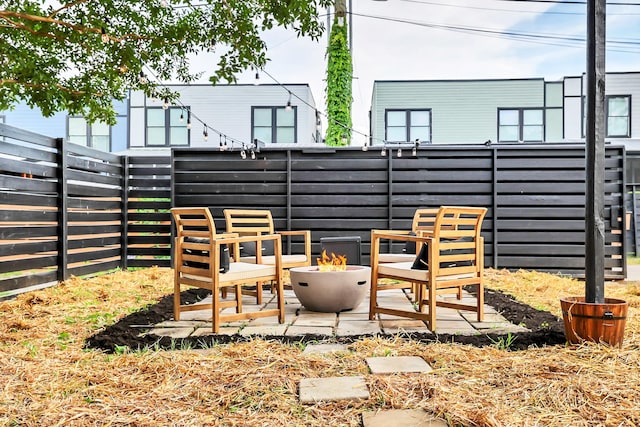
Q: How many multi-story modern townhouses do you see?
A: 4